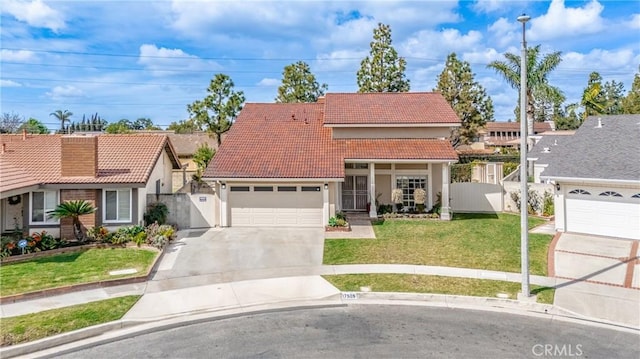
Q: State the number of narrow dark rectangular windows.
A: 4